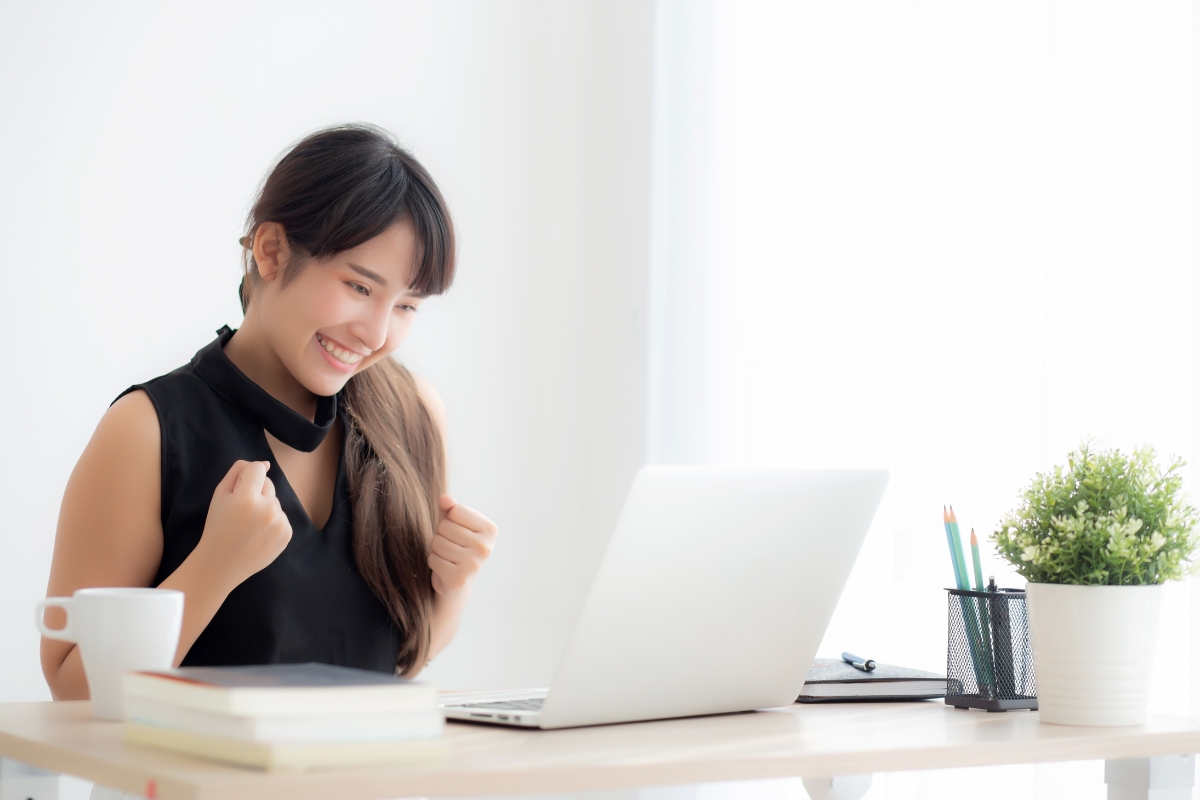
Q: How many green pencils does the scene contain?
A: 2